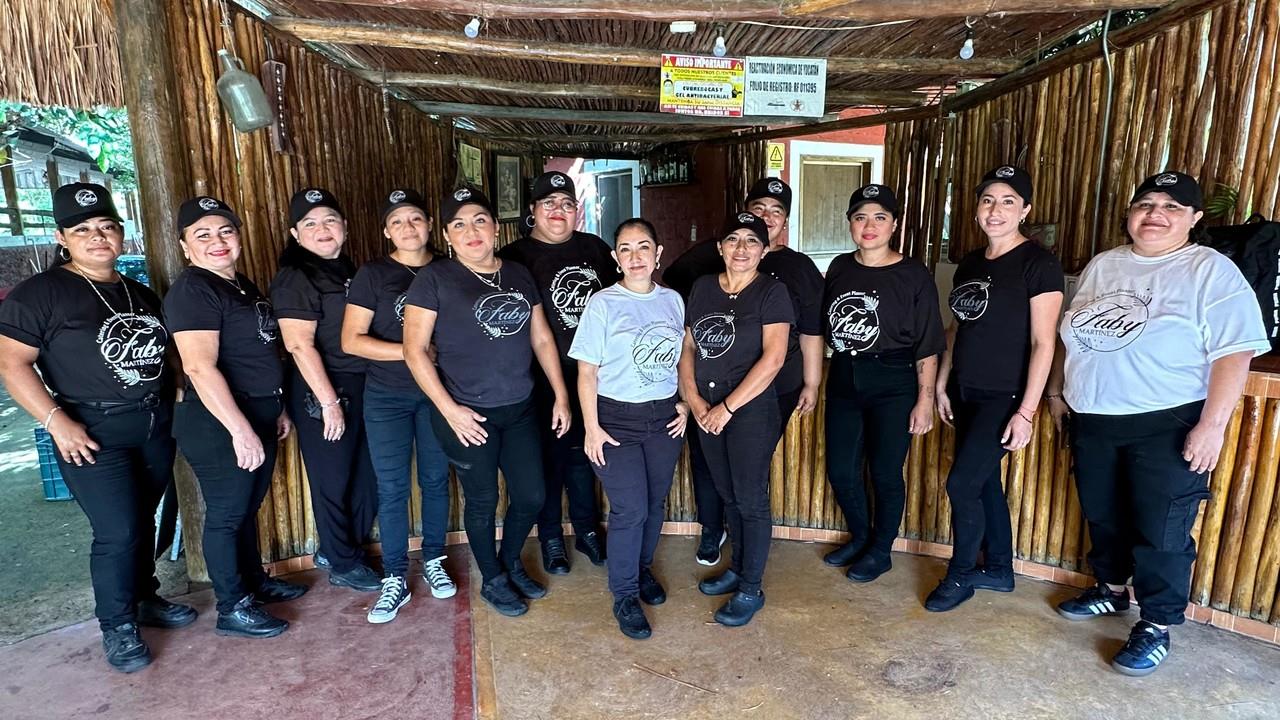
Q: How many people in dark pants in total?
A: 12